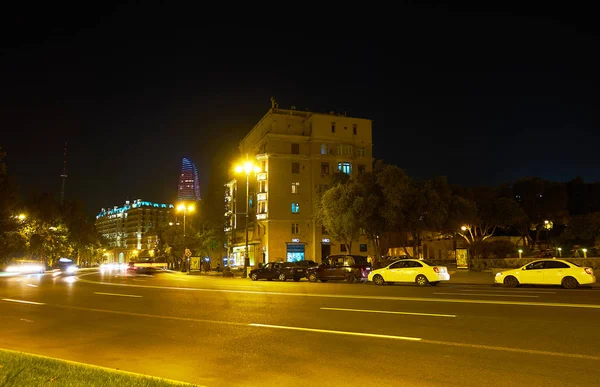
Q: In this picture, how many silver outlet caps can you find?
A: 0